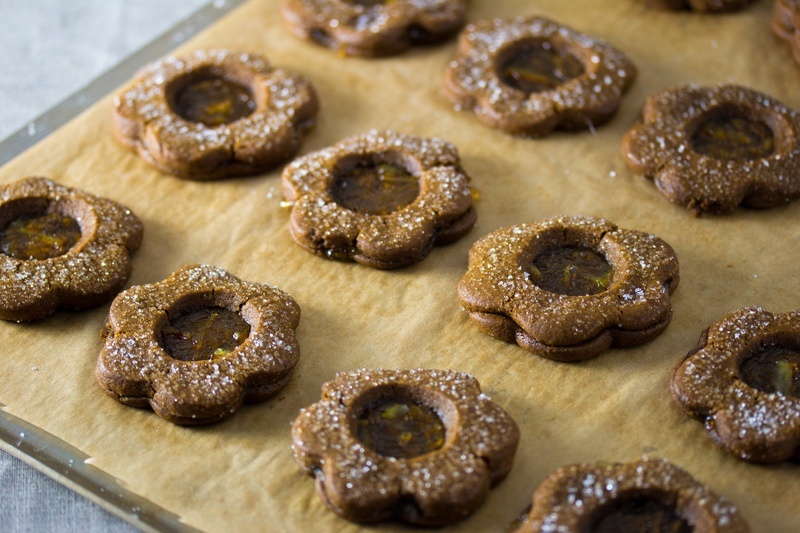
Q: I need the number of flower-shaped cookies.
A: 13